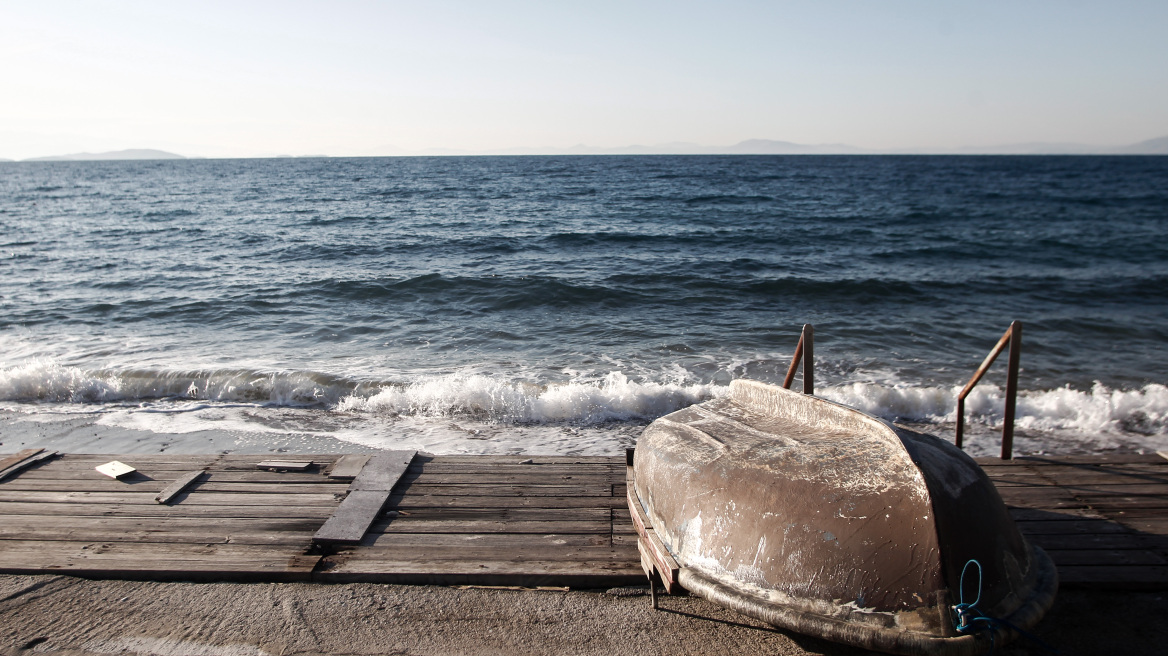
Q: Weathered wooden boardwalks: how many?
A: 1